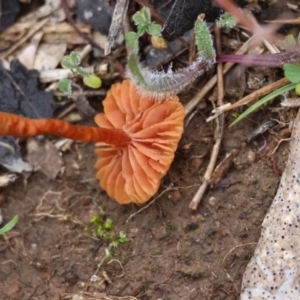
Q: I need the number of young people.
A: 0